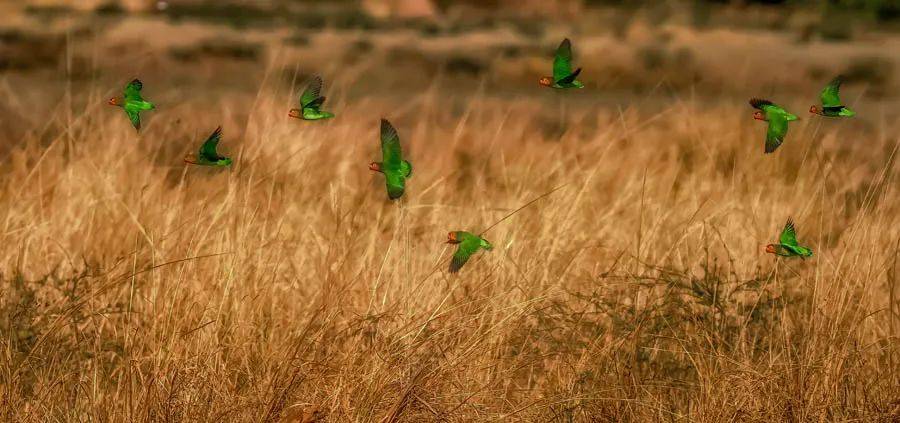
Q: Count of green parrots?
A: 9